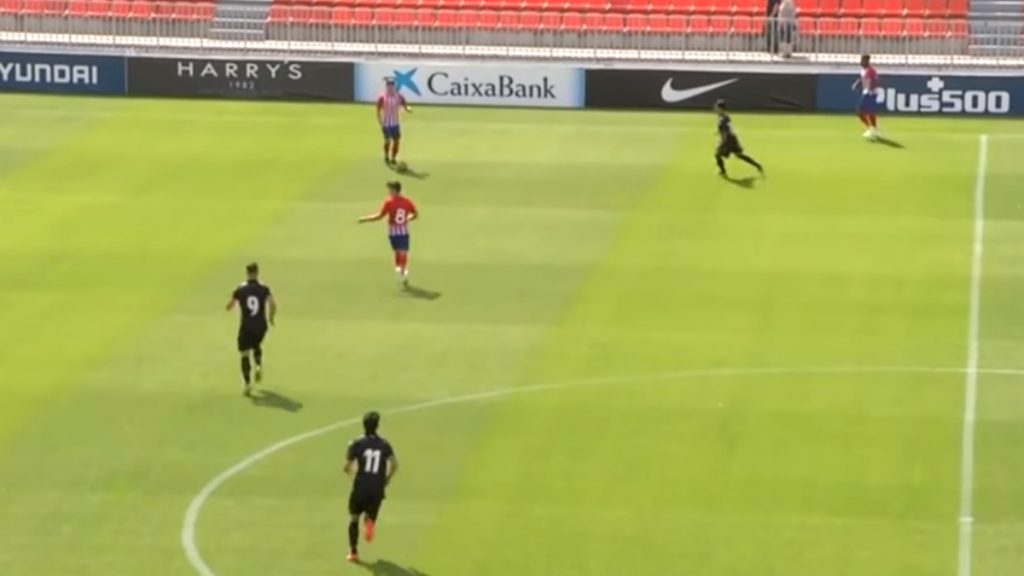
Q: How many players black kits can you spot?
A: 3